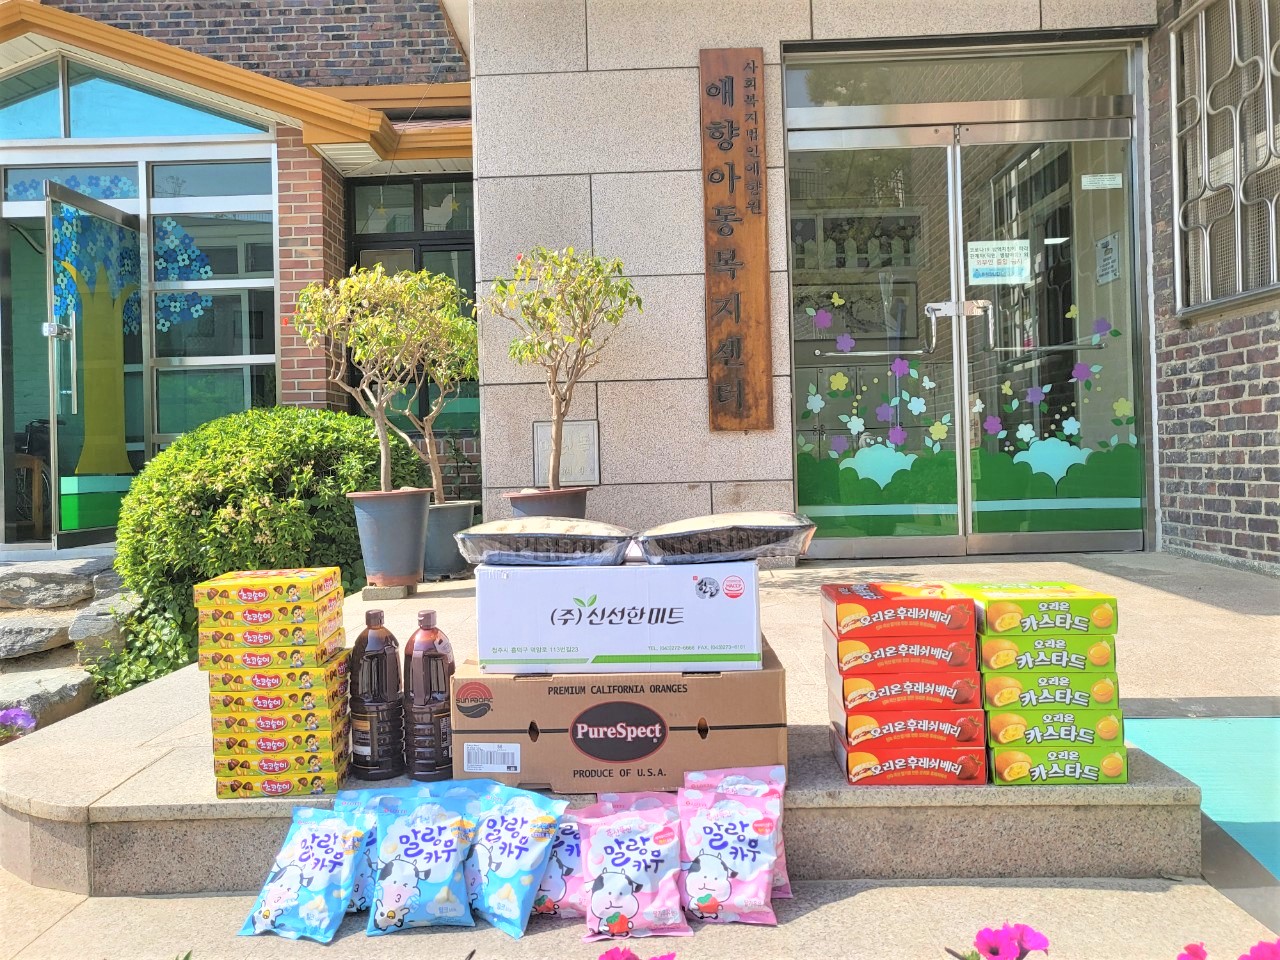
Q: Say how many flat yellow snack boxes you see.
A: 10